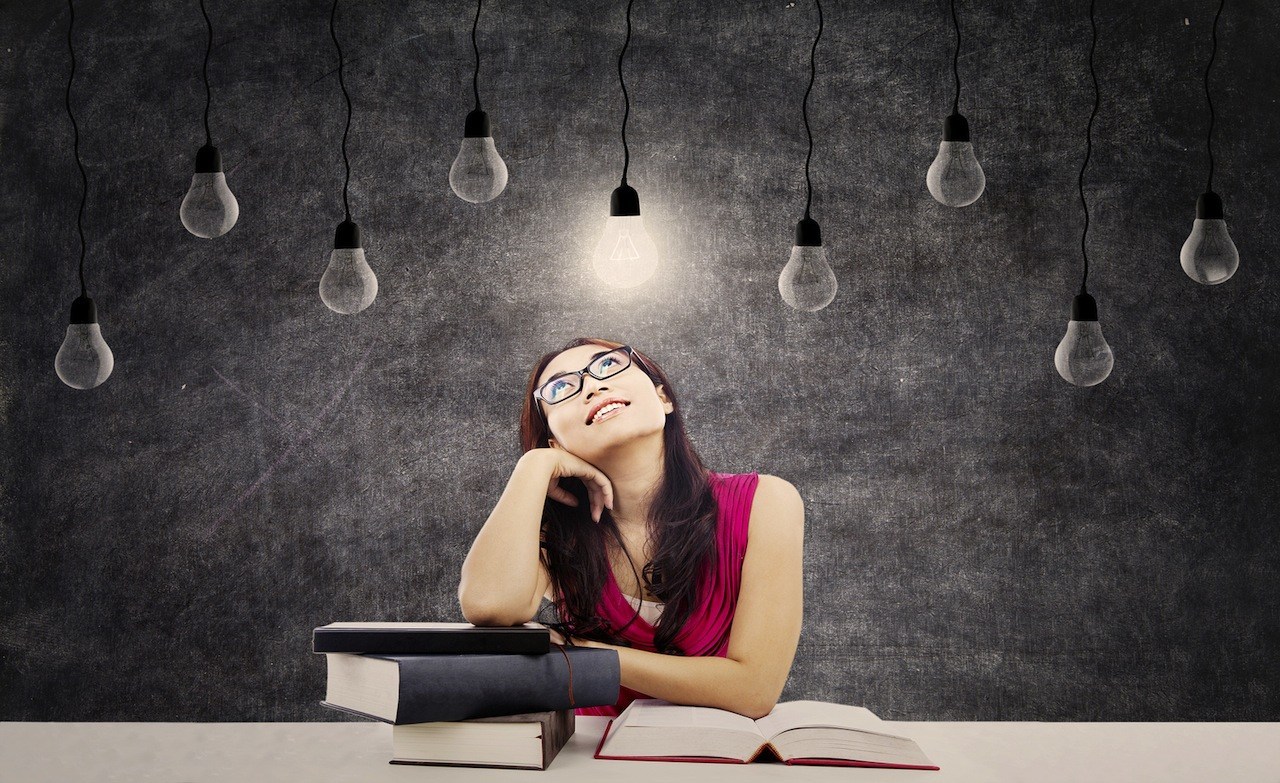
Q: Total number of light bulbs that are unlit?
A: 8